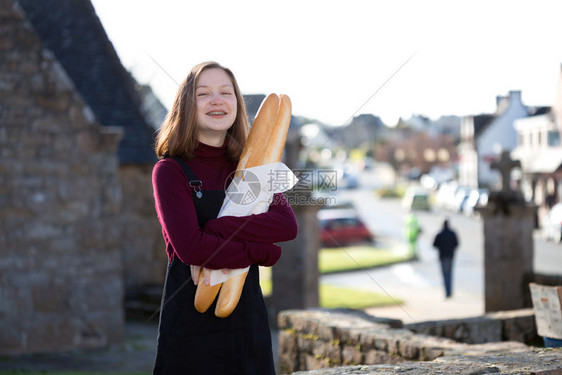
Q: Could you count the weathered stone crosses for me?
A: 1